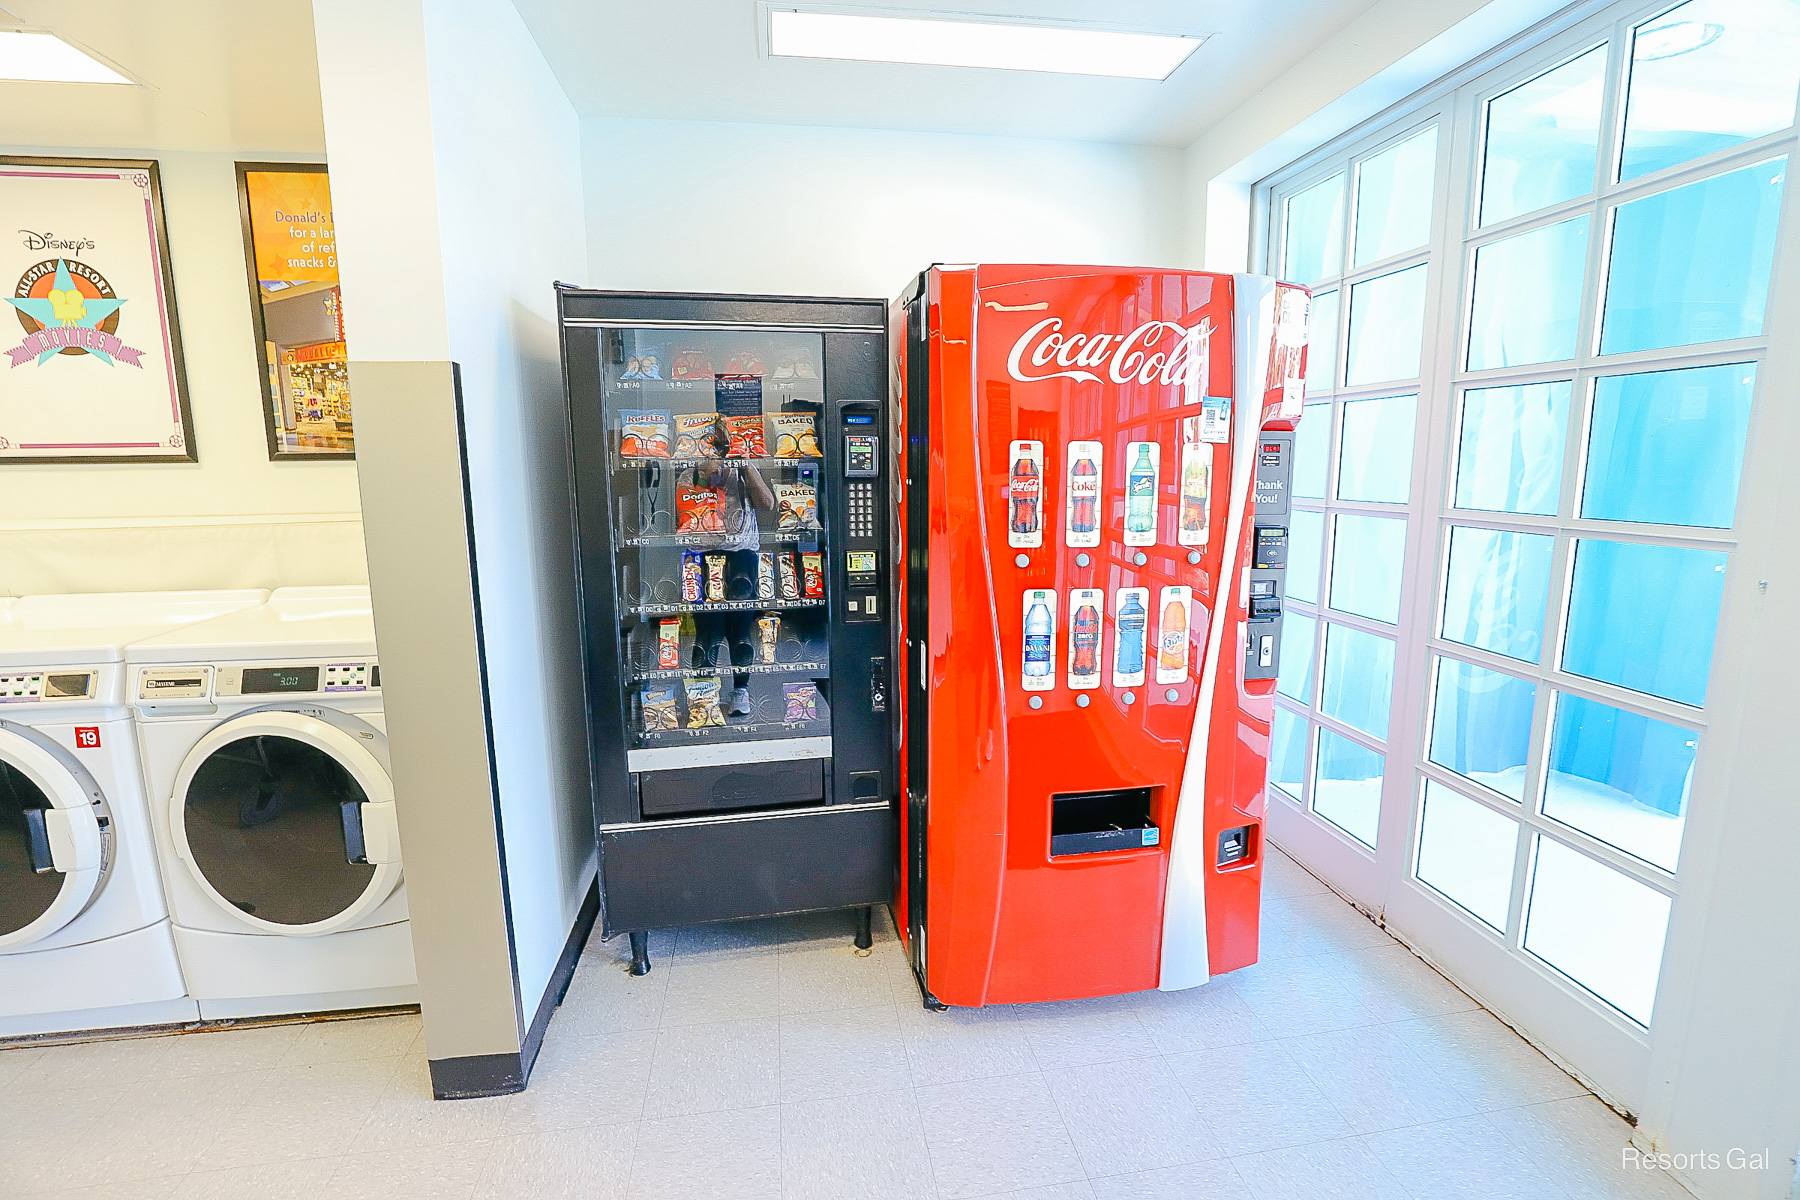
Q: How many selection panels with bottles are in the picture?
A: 8